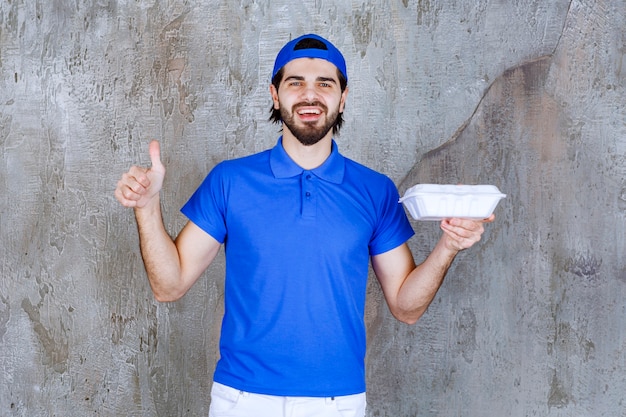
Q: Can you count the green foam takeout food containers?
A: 0